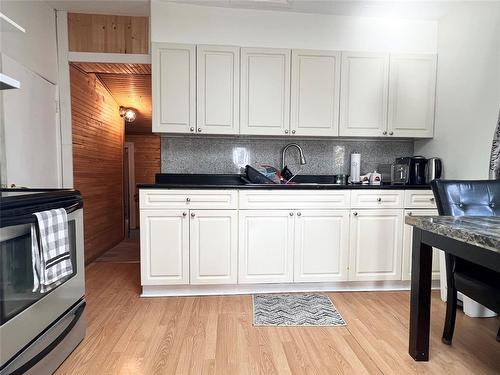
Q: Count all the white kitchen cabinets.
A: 12